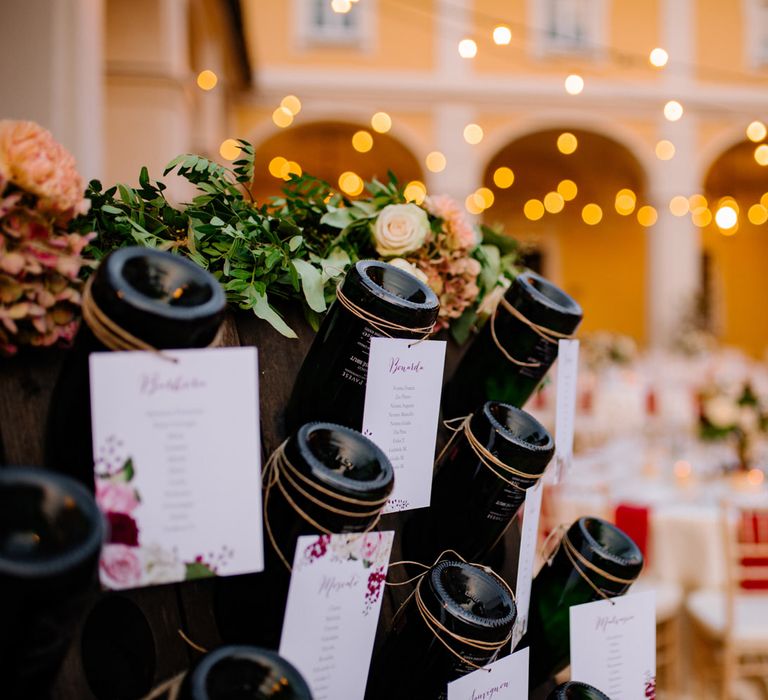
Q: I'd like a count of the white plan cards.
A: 7